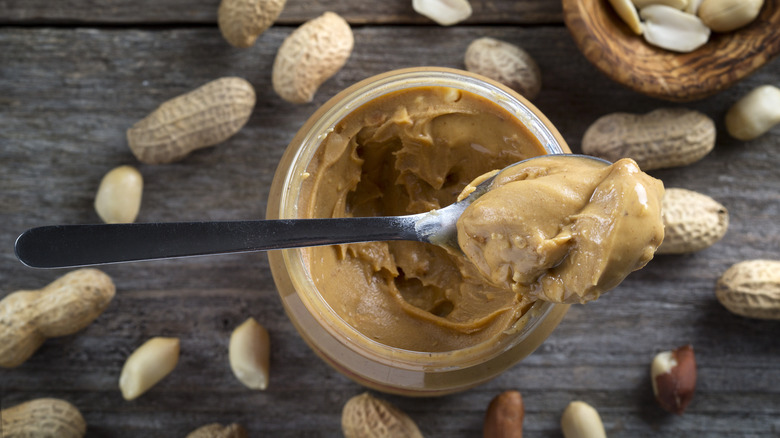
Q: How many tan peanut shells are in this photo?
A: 11